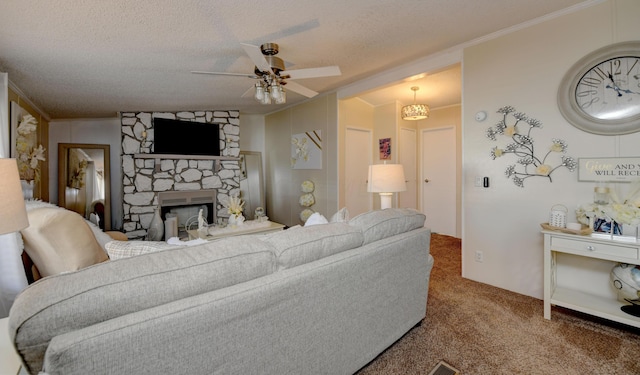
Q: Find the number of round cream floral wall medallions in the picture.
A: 3